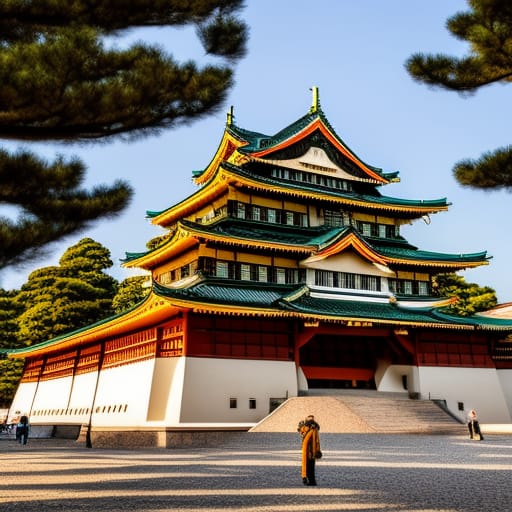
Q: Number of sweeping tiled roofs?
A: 4